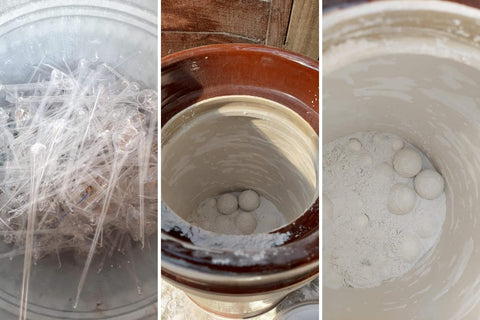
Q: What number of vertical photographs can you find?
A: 3